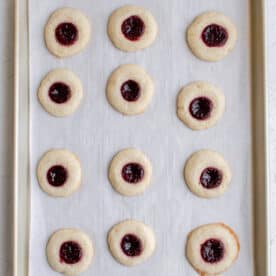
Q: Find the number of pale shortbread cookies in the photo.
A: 12